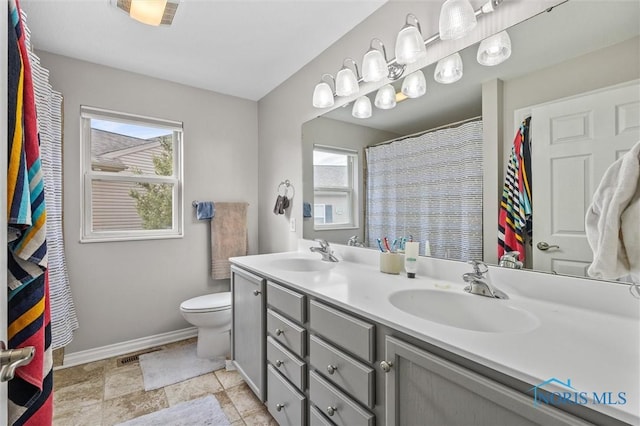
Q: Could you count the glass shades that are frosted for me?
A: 5